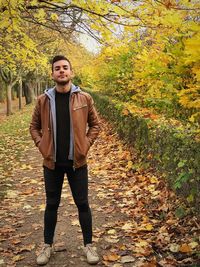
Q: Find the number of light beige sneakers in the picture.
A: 2